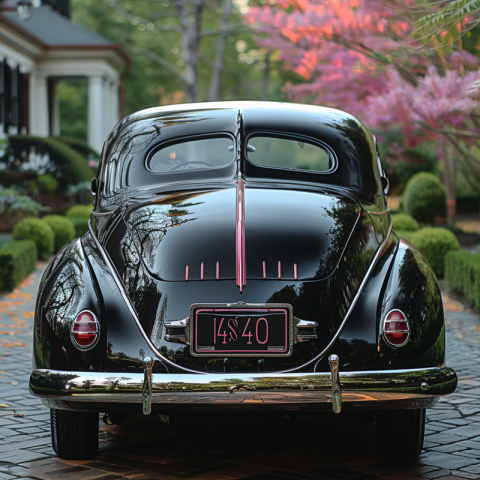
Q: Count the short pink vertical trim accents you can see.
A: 6